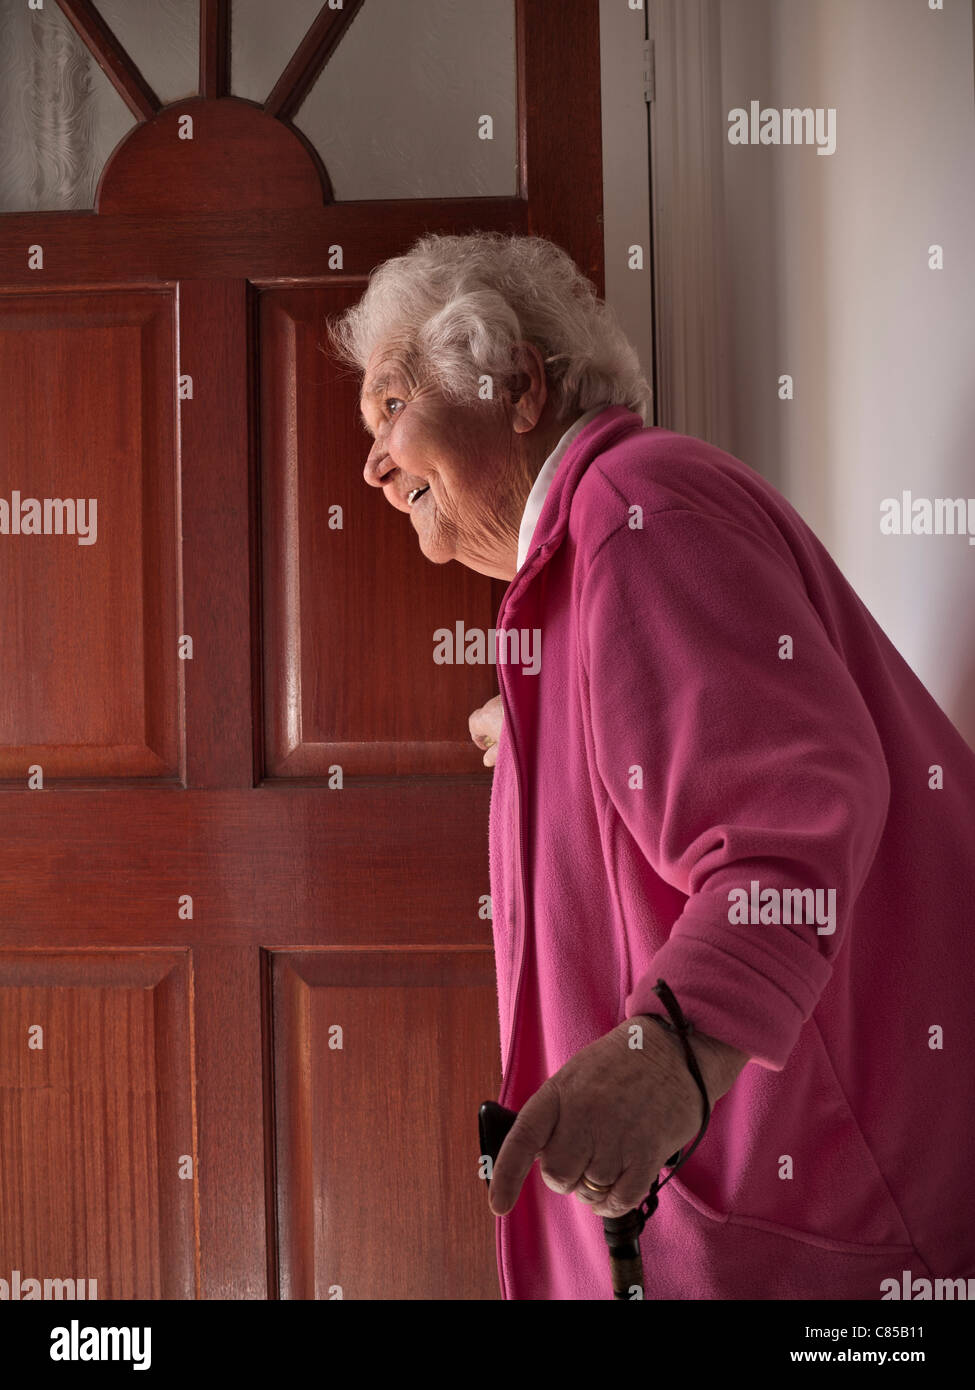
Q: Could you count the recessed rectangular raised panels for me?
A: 4